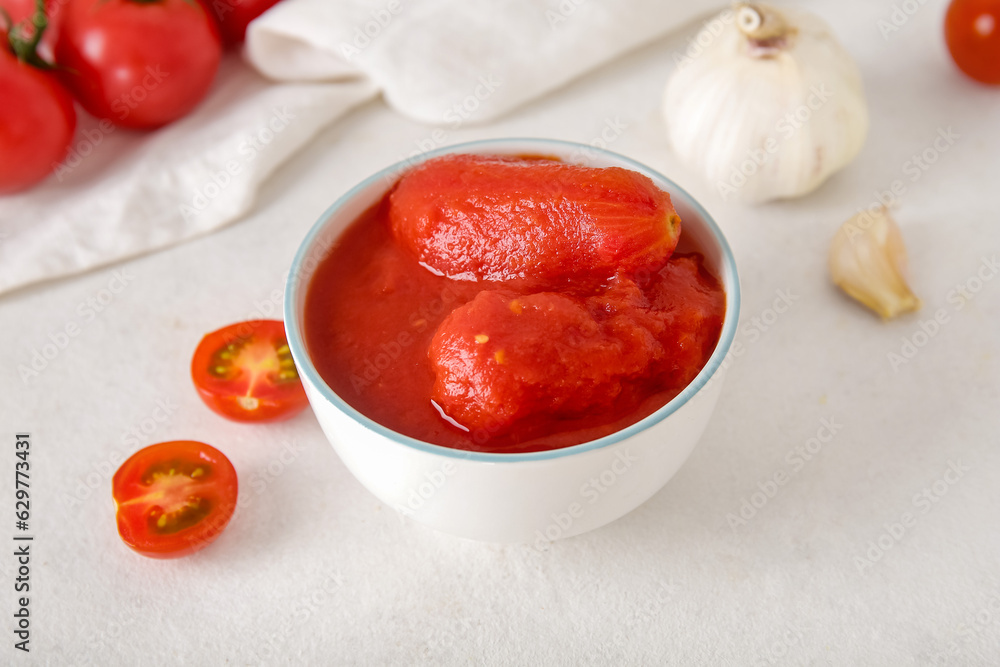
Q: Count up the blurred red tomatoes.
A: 5